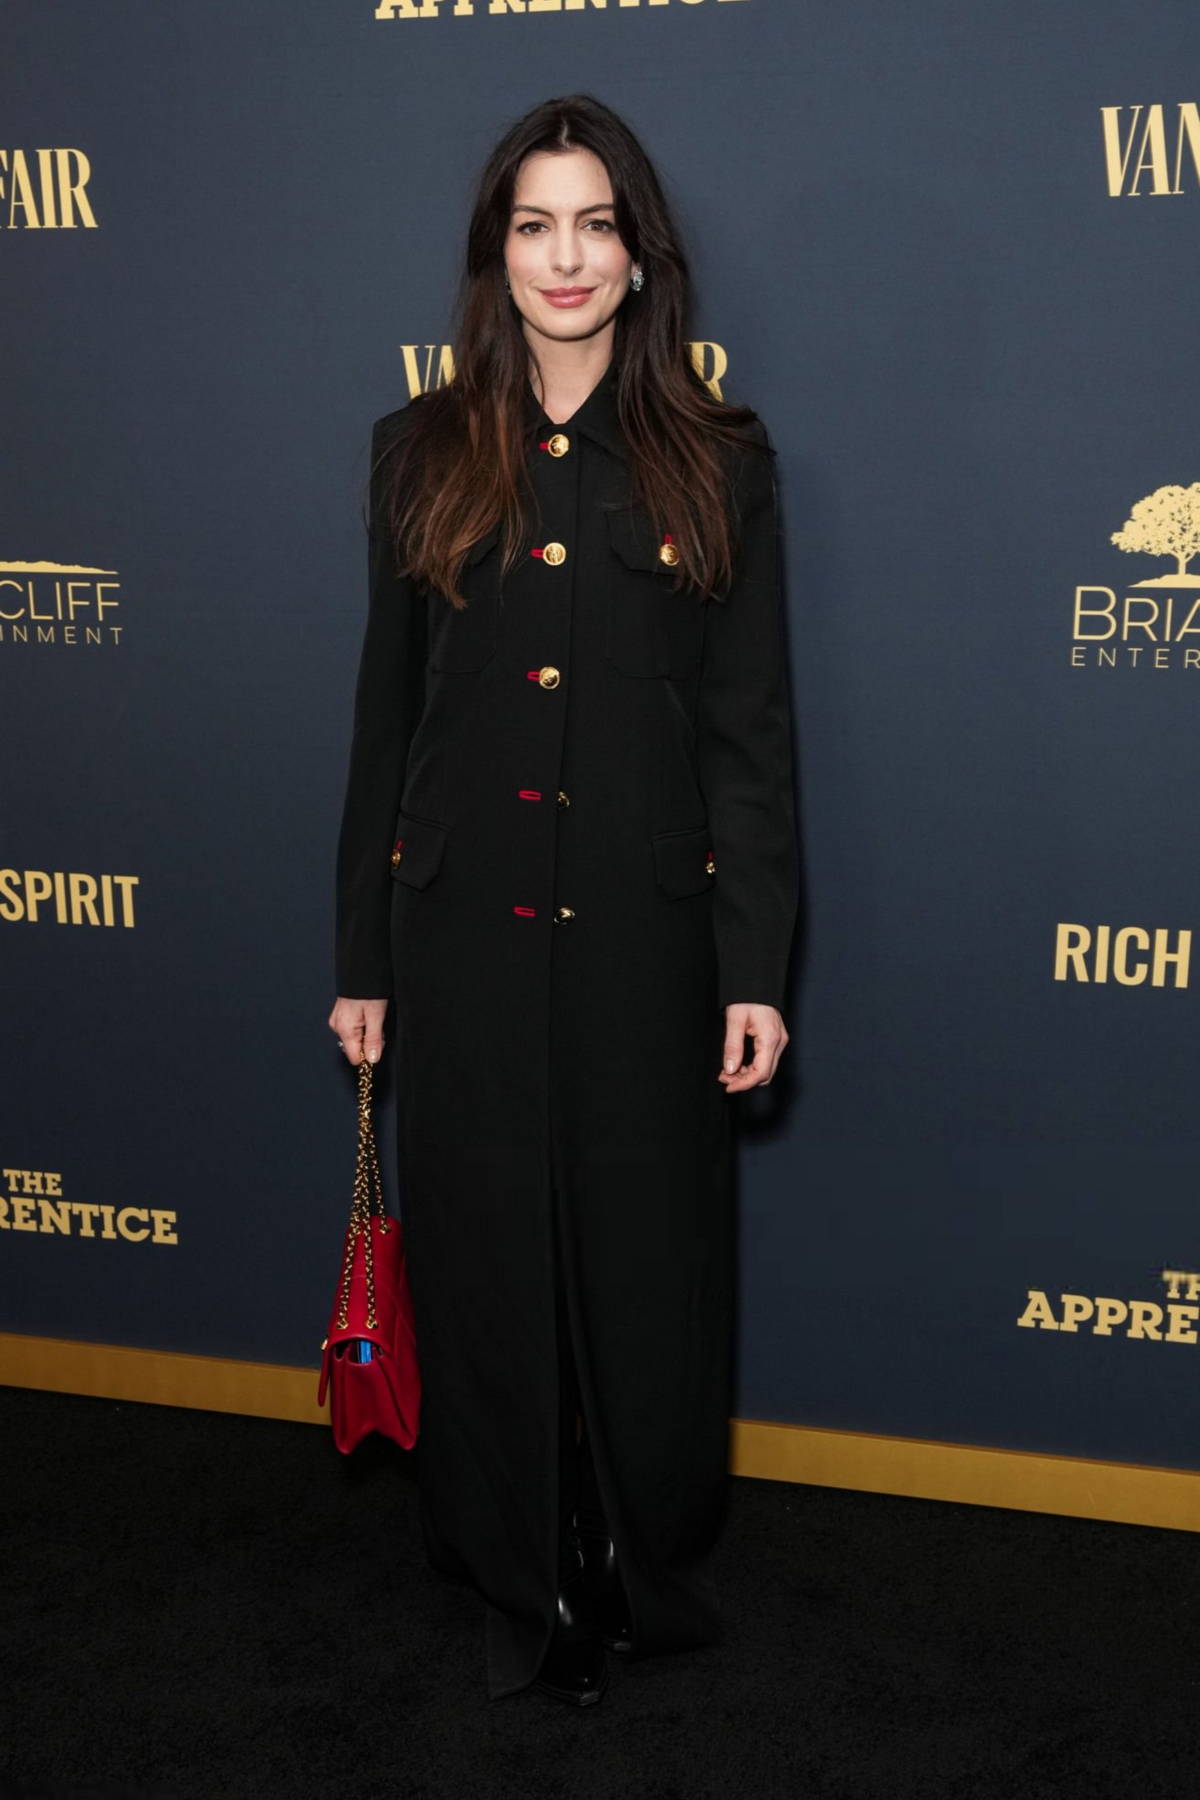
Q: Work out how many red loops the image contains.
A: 8